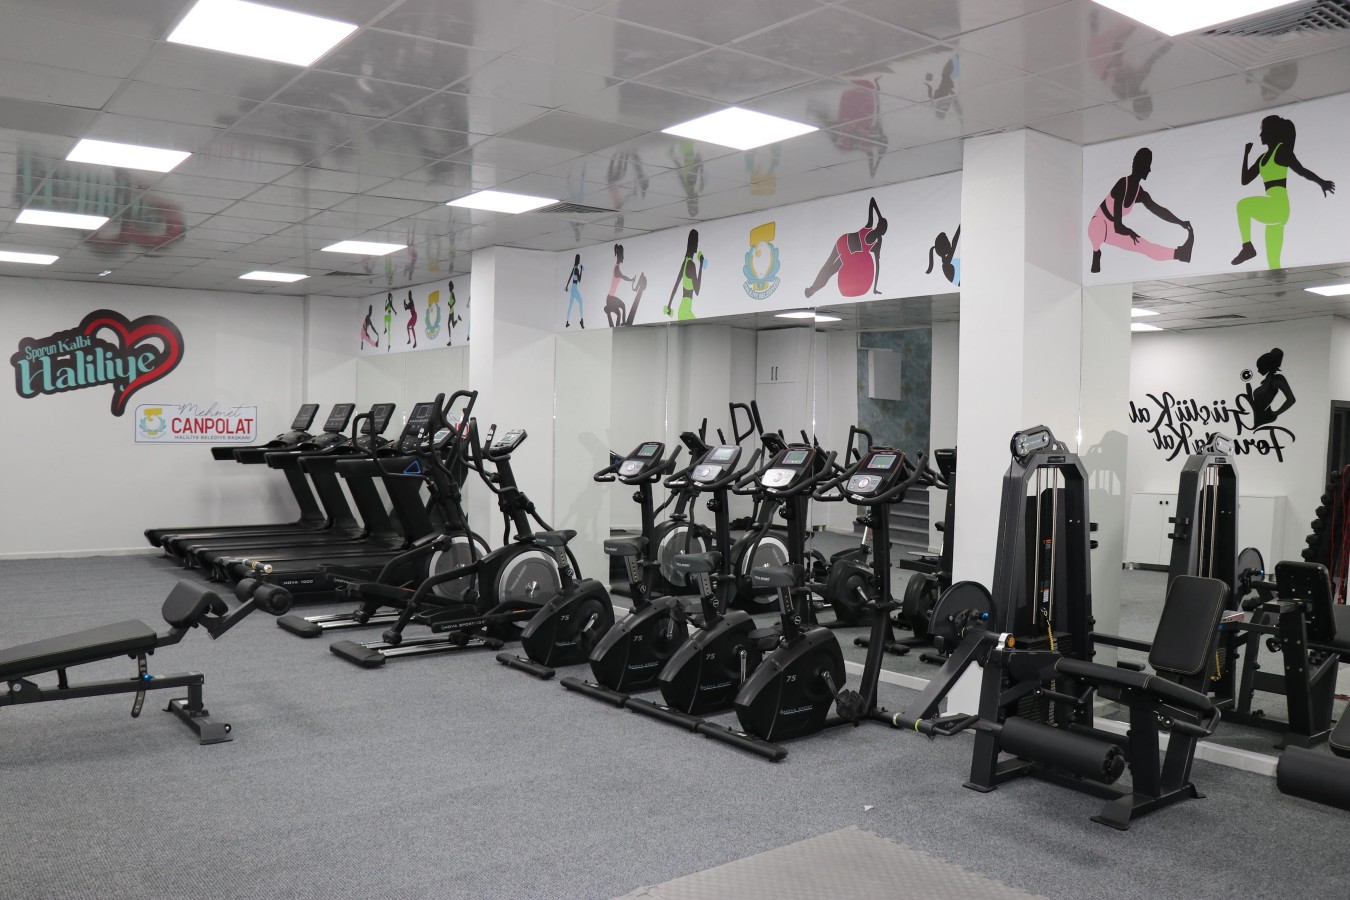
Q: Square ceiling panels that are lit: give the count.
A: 9